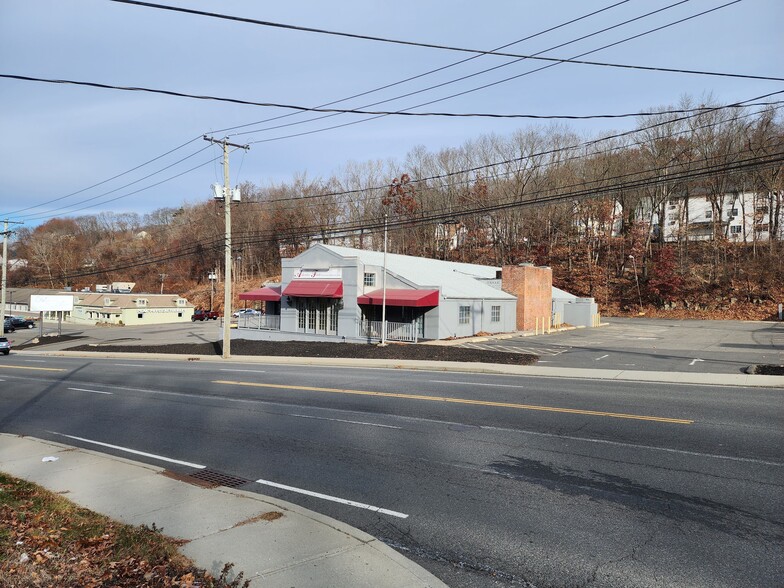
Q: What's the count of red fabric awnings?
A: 3